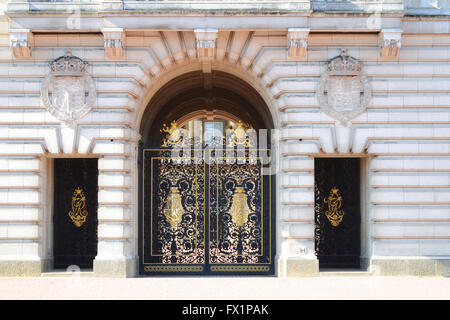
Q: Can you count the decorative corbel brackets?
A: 5